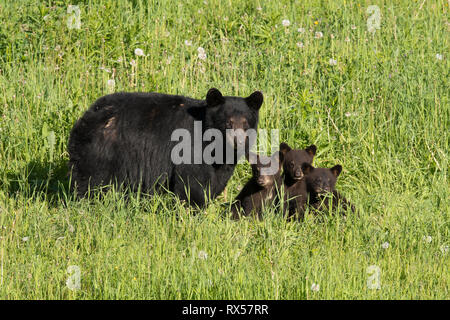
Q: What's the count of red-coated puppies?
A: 0